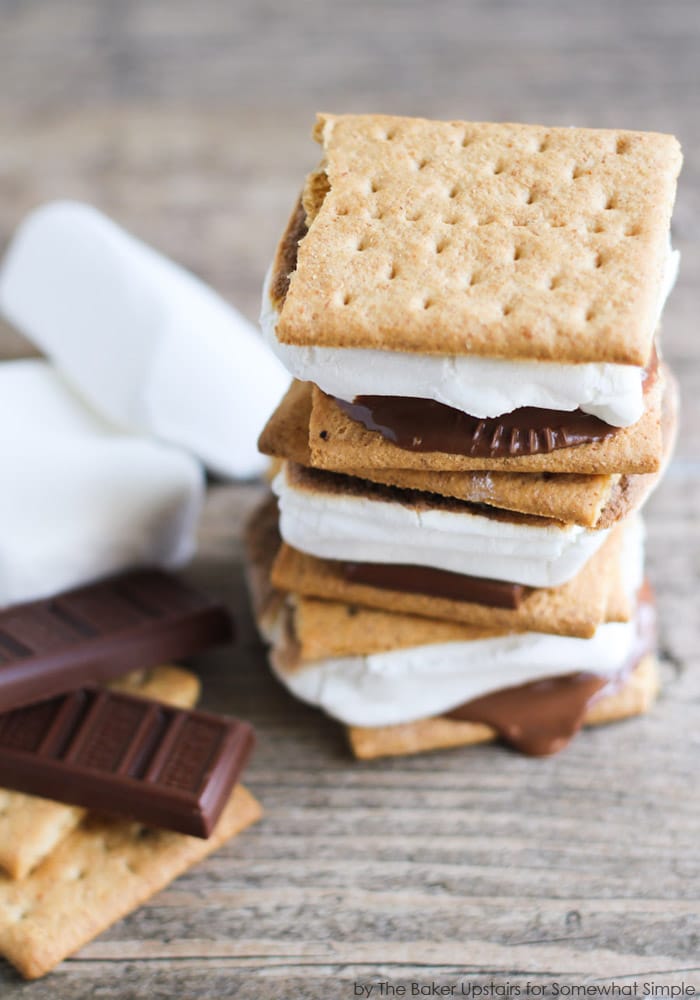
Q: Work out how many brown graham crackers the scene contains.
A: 8